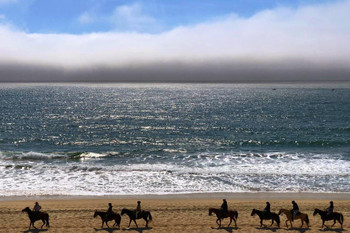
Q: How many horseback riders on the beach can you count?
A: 7